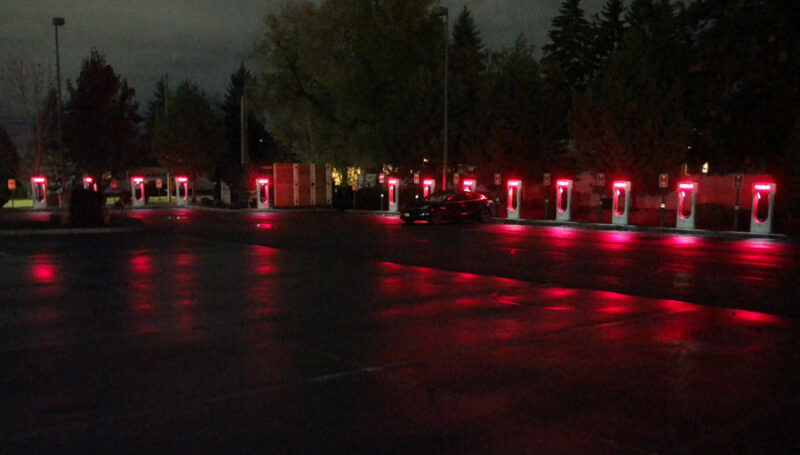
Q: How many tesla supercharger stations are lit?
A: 13